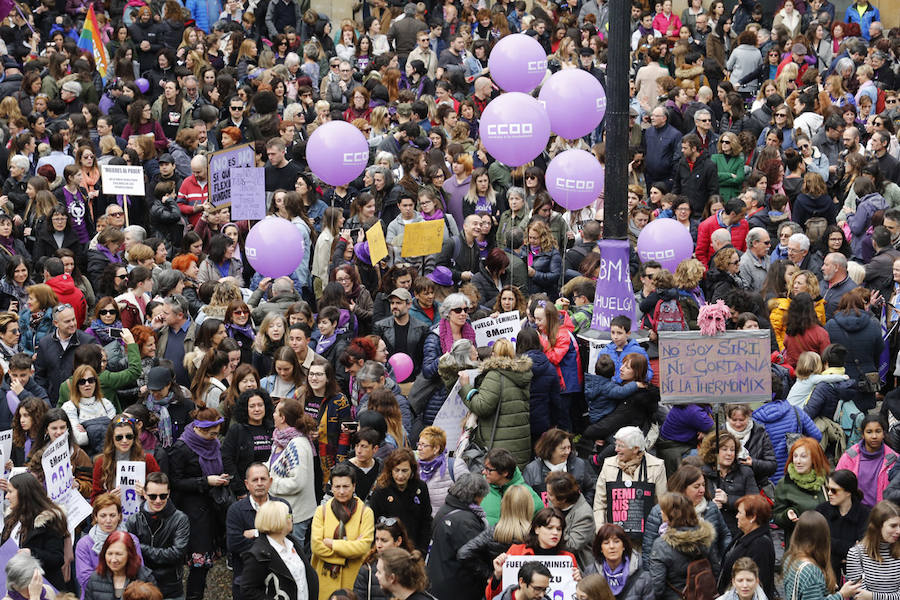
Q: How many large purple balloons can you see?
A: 7